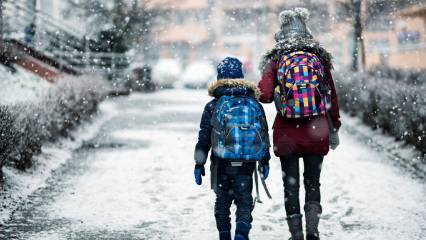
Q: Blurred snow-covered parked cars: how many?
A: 2